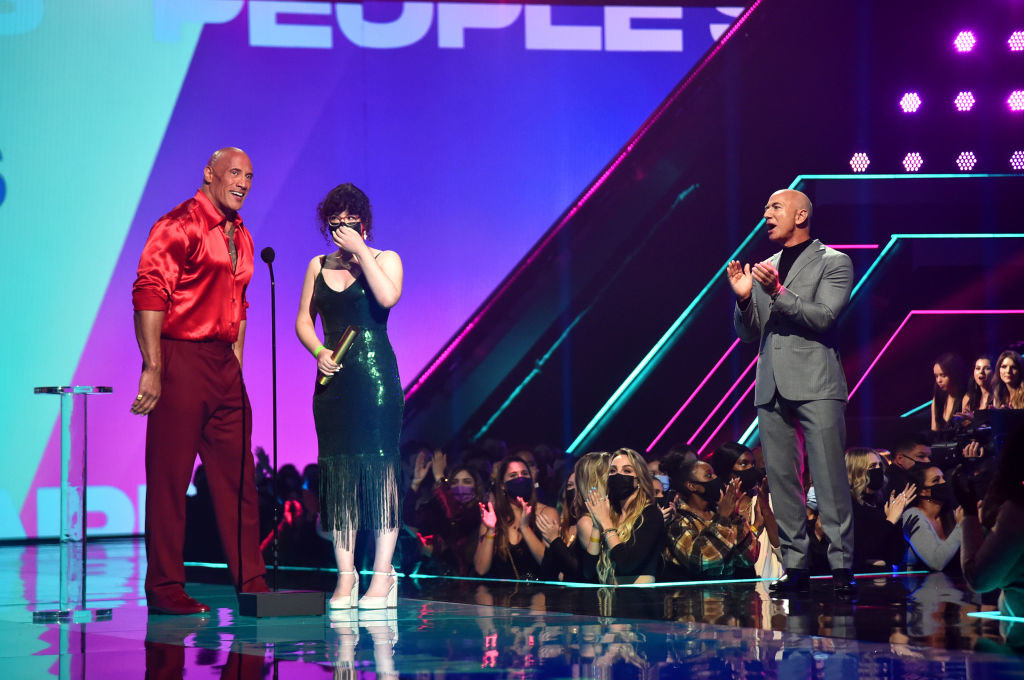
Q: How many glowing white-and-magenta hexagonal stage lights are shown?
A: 9